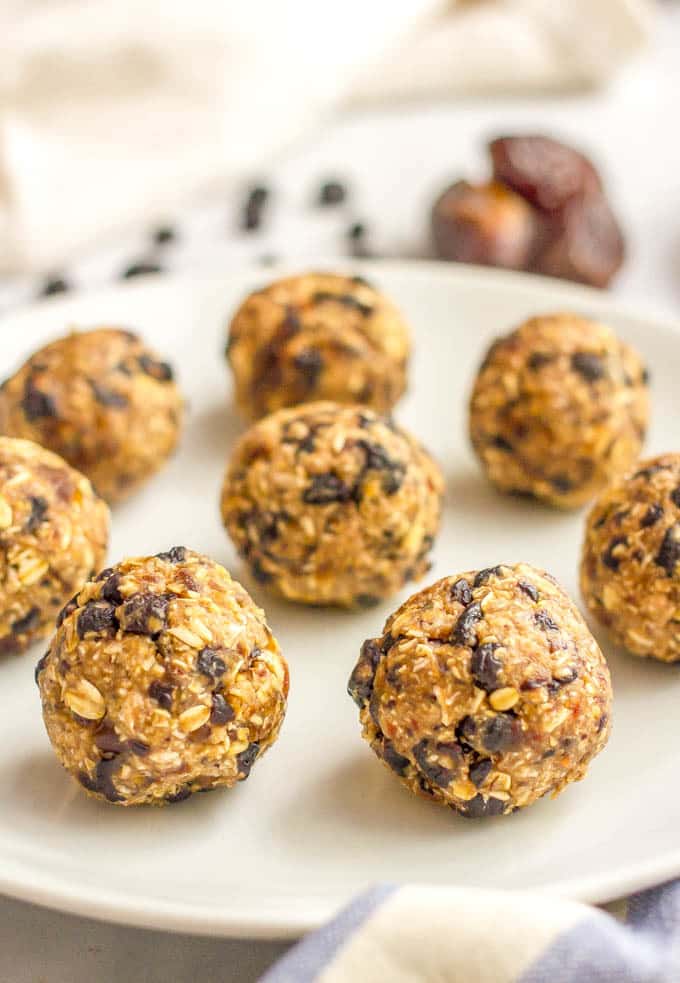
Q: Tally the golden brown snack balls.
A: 8